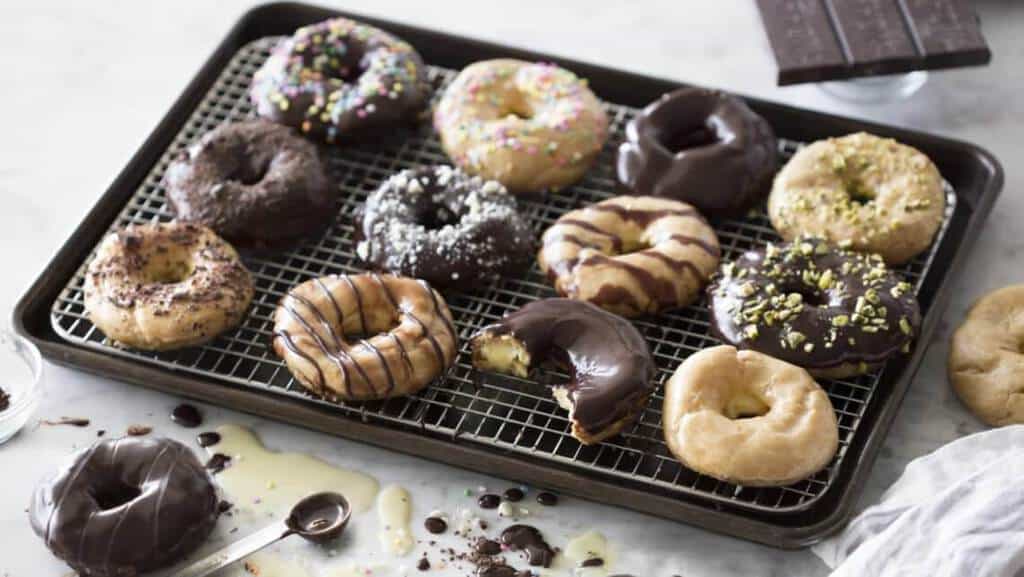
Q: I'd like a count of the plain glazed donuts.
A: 2